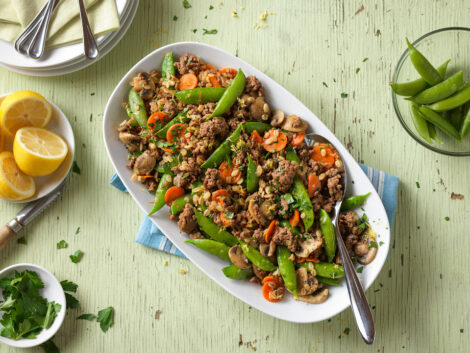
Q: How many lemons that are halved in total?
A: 3